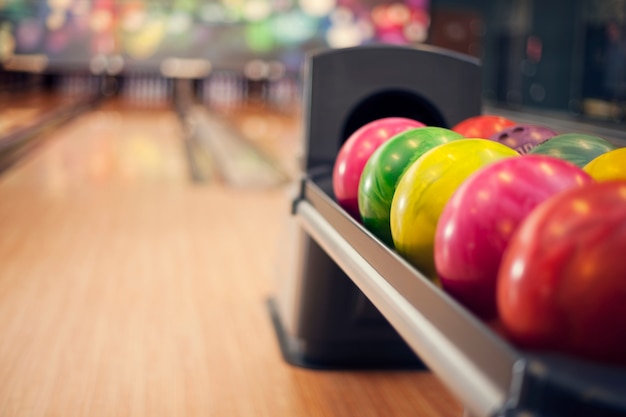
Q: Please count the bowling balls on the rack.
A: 9